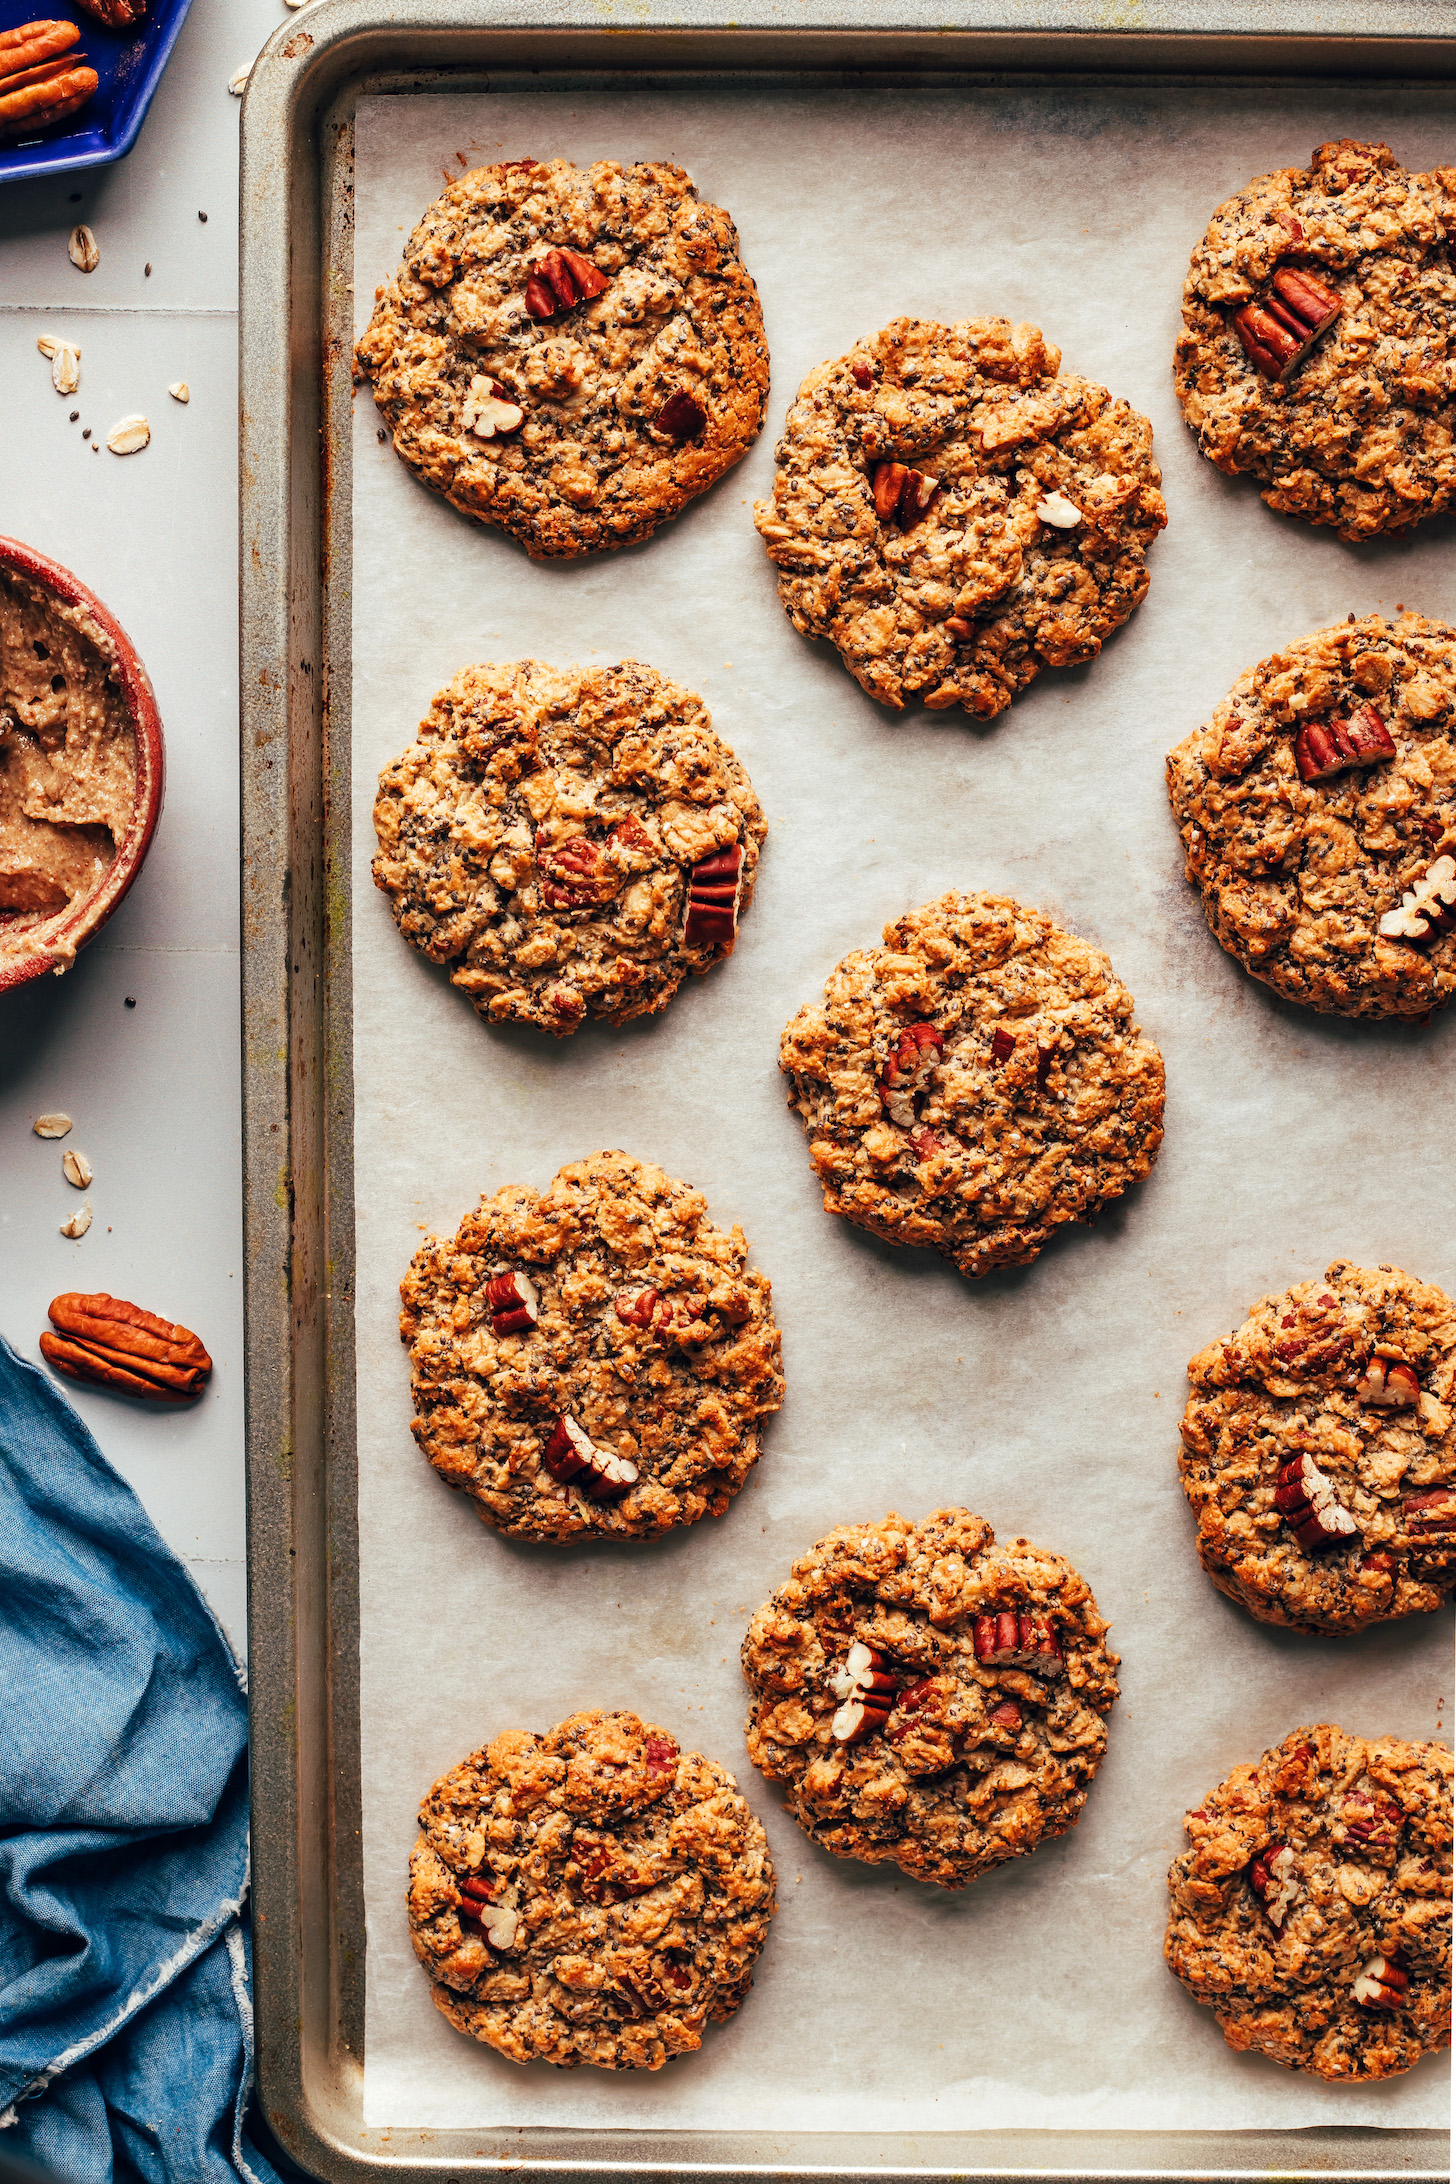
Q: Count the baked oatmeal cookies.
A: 11